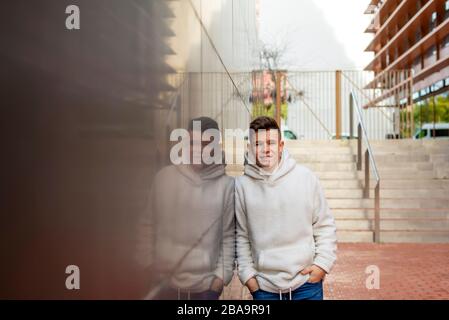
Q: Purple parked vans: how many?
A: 0